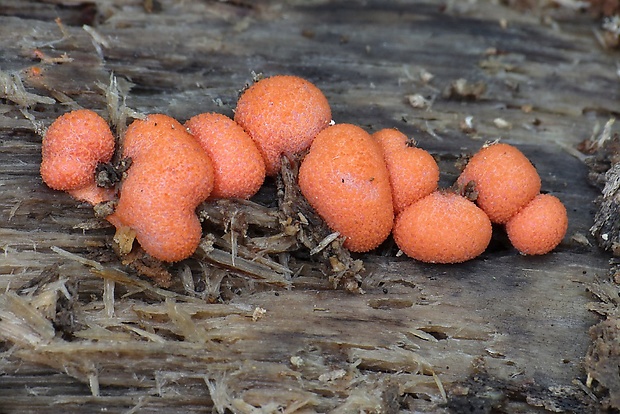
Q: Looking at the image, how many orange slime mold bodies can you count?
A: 9